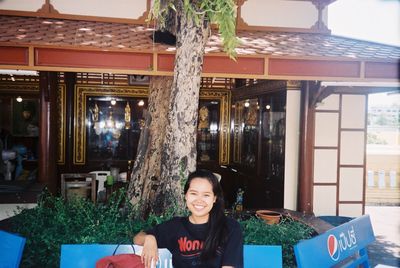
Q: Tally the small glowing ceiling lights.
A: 5